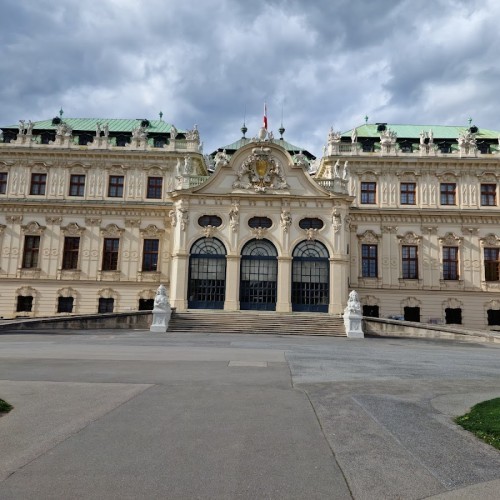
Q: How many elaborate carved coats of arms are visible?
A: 1